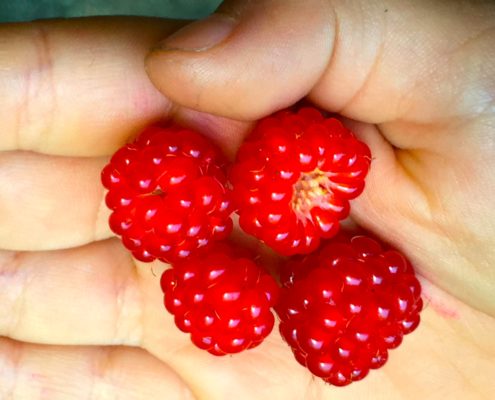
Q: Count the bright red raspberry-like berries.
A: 4